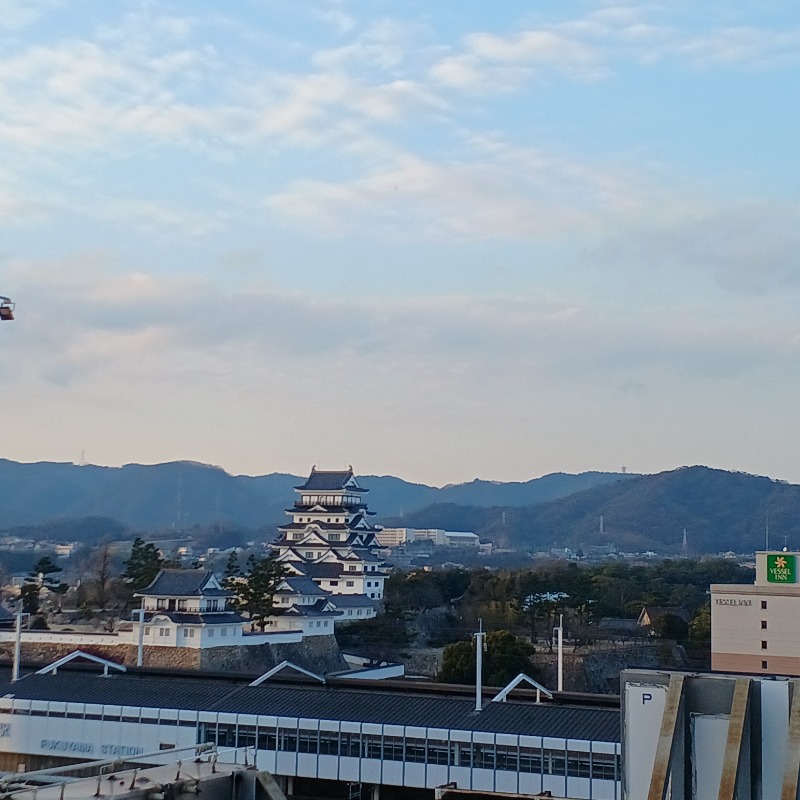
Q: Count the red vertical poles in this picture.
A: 0